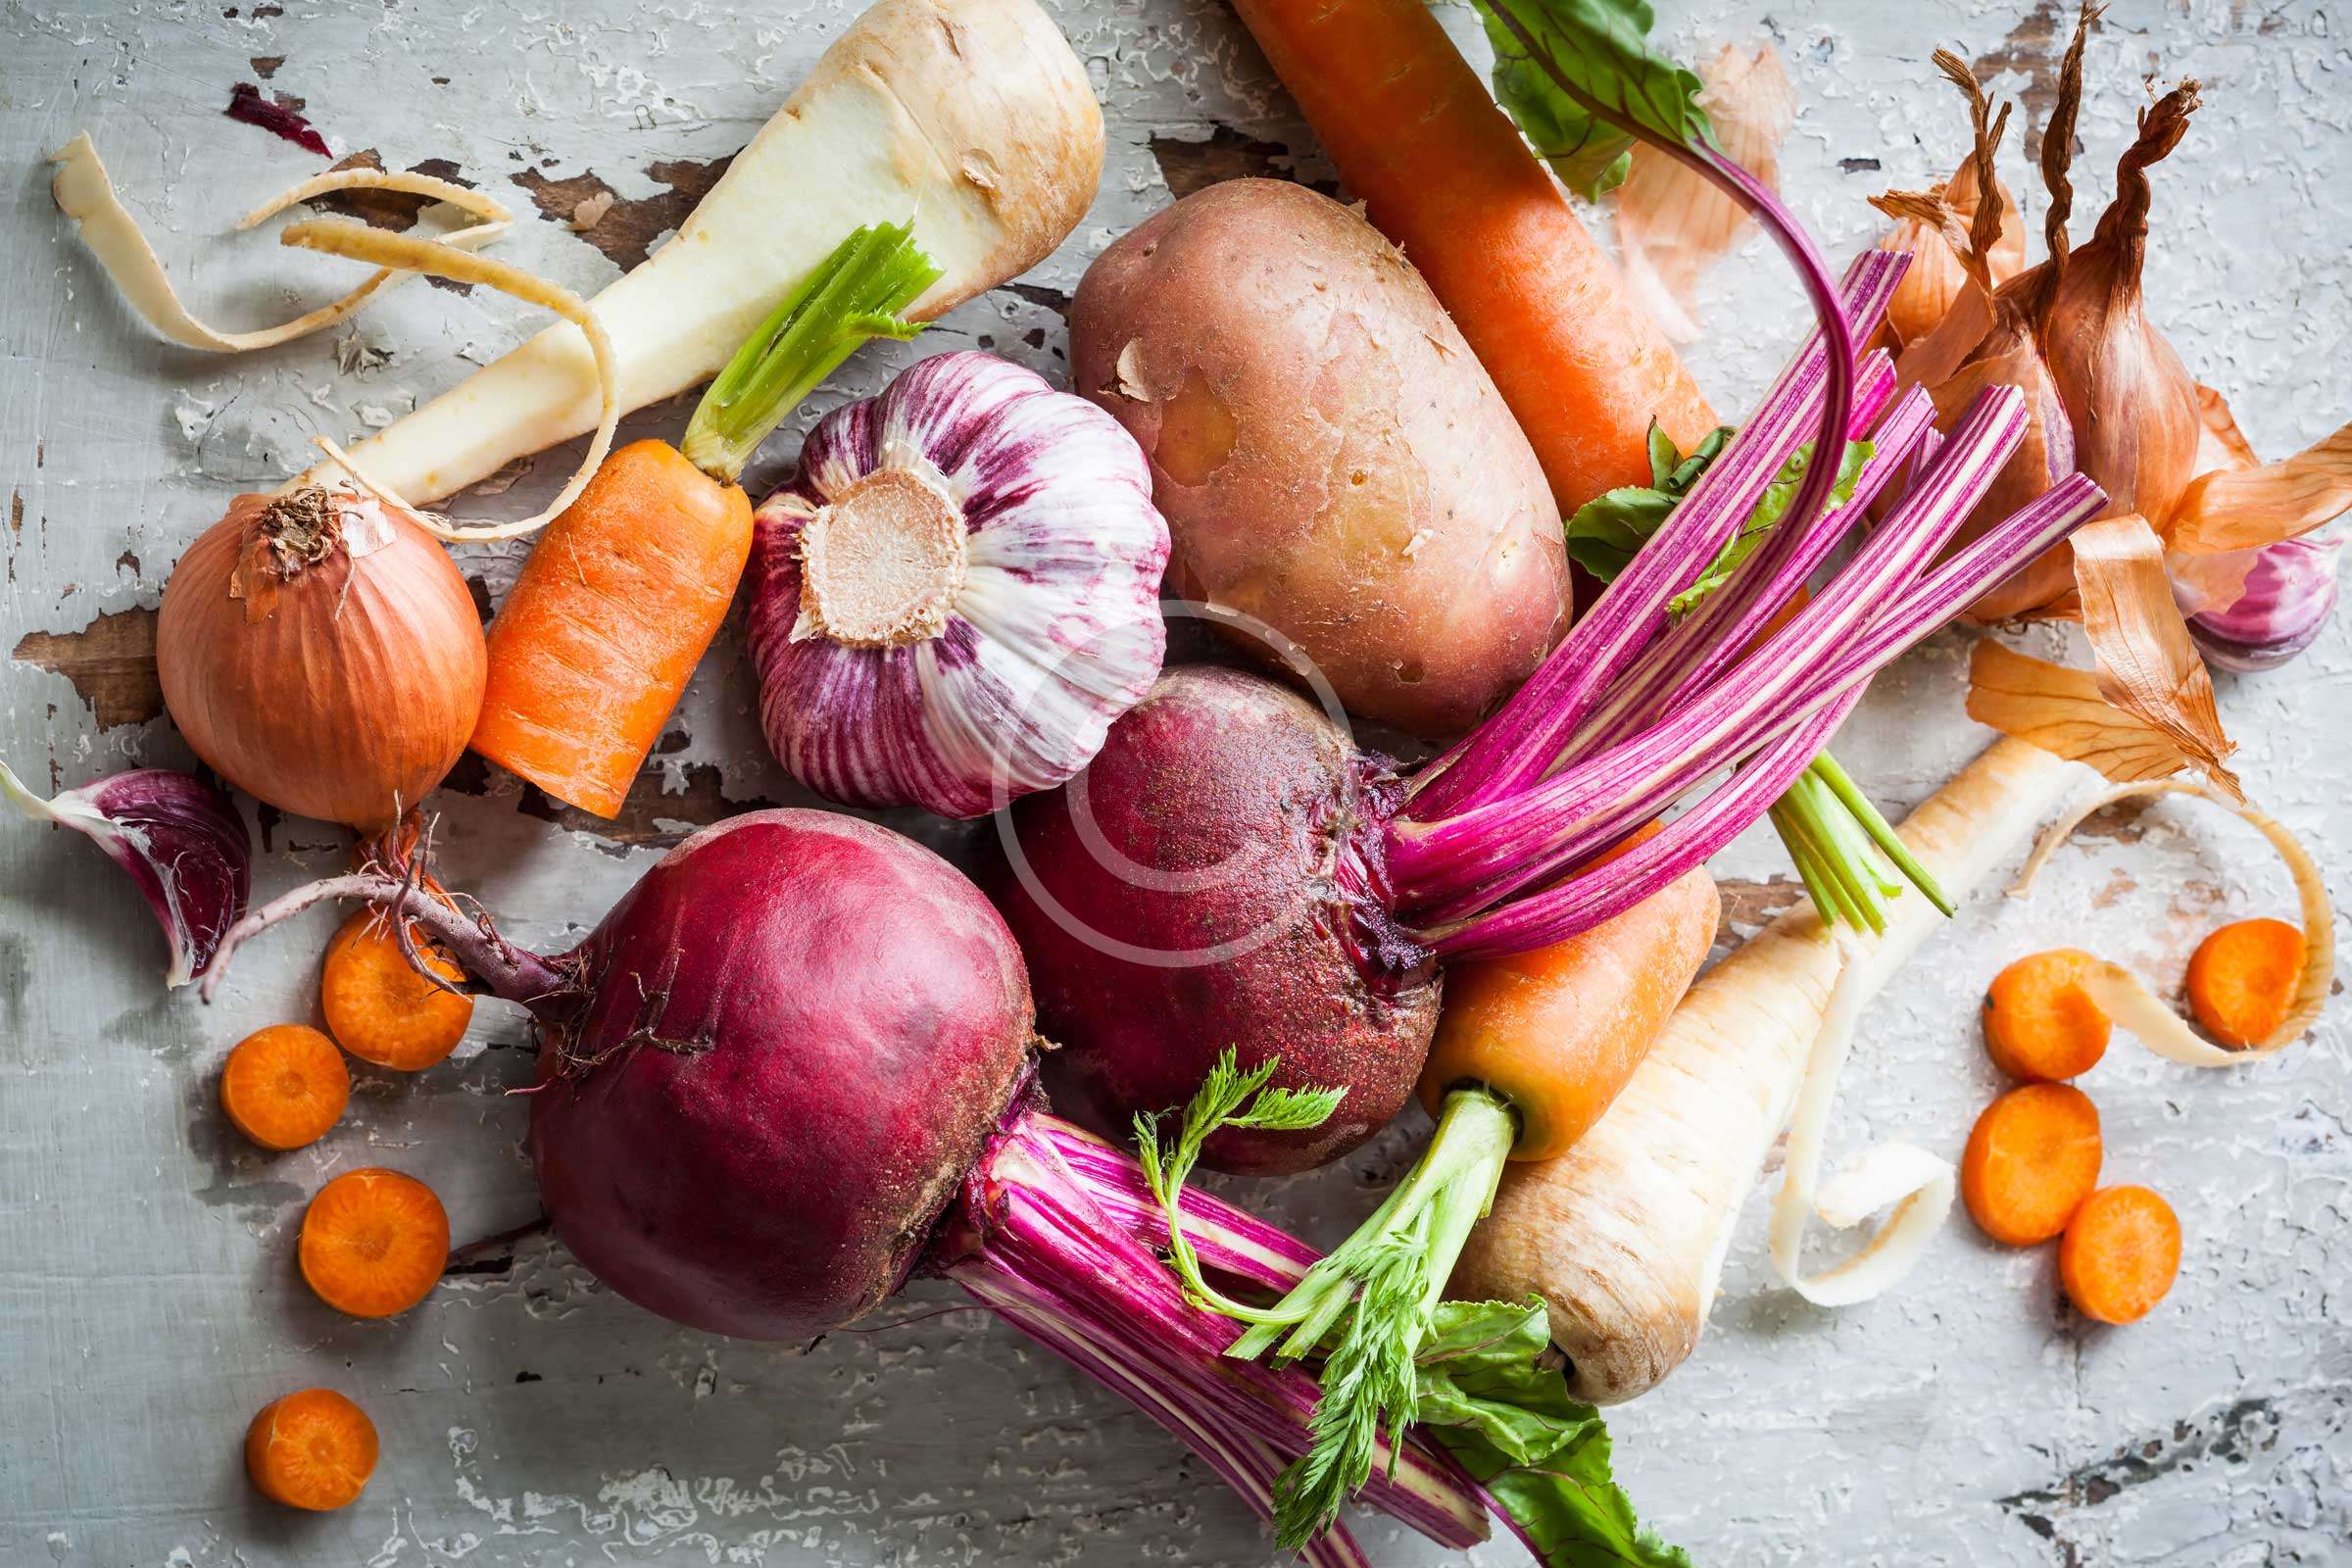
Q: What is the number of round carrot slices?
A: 8